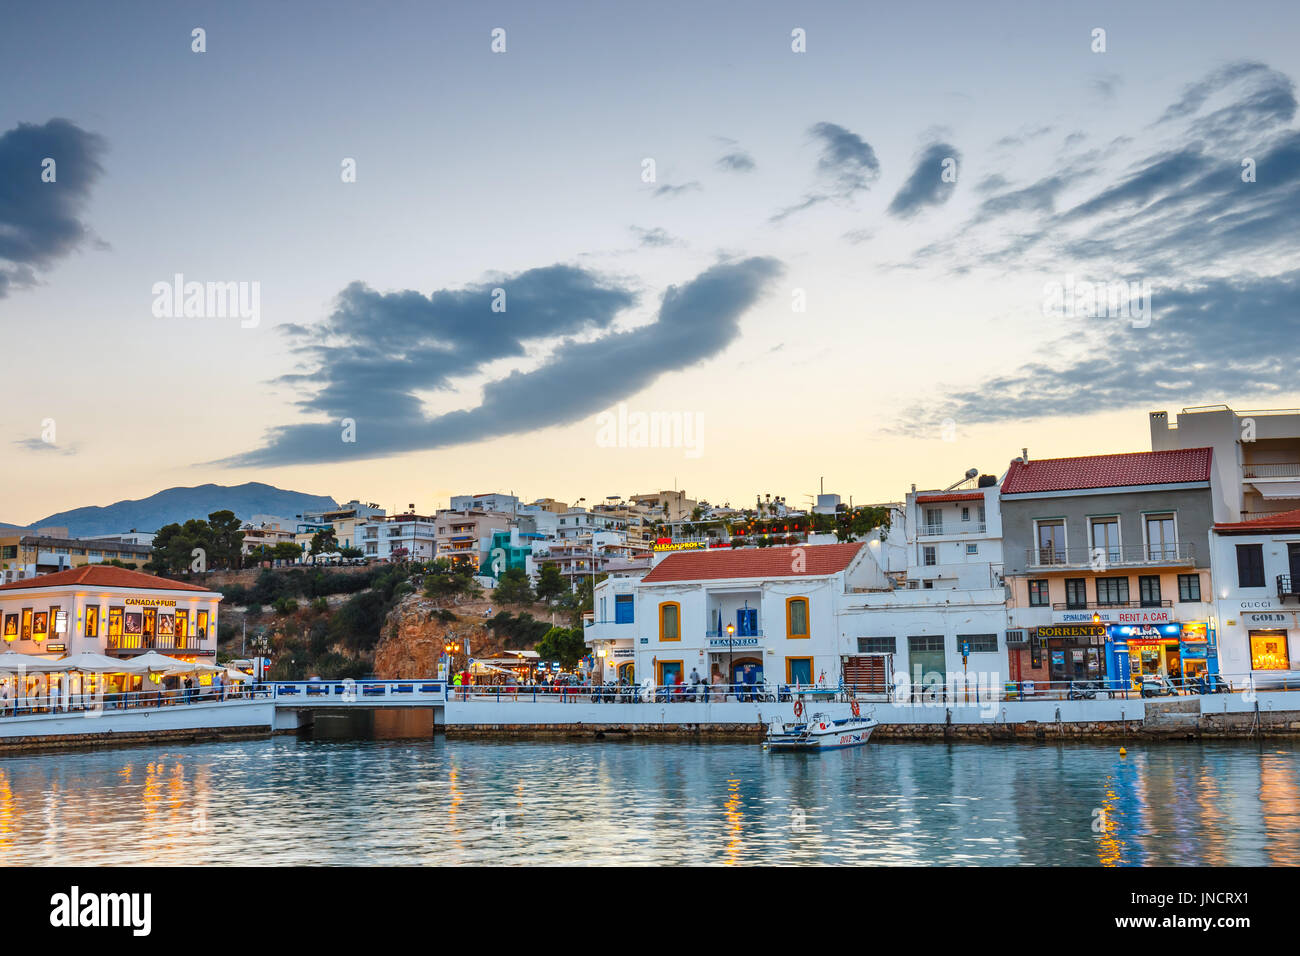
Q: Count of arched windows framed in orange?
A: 2